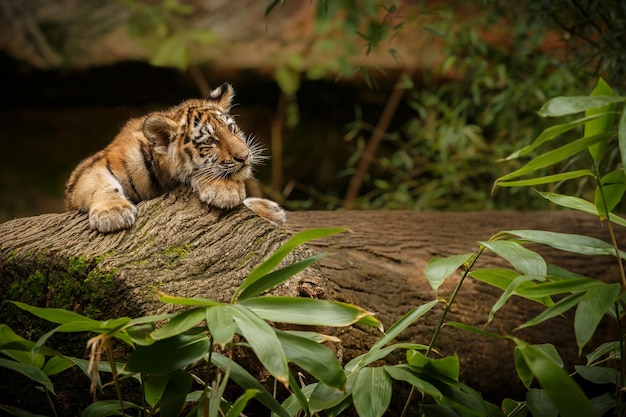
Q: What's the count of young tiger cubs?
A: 1